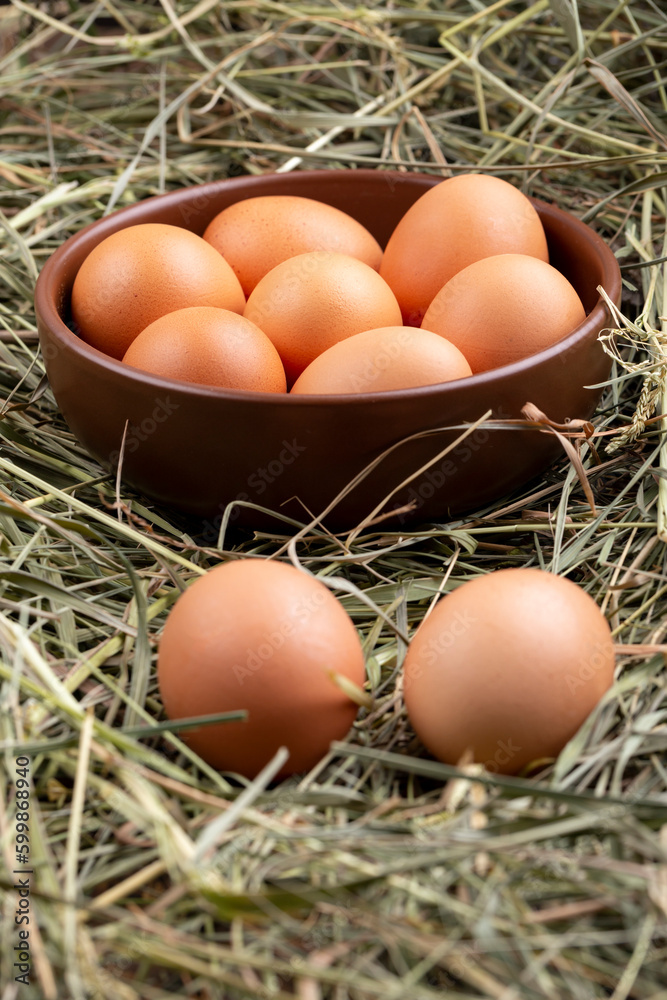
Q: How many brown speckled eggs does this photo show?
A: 9